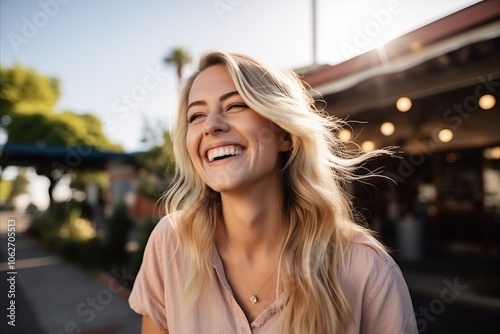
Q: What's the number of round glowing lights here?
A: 6